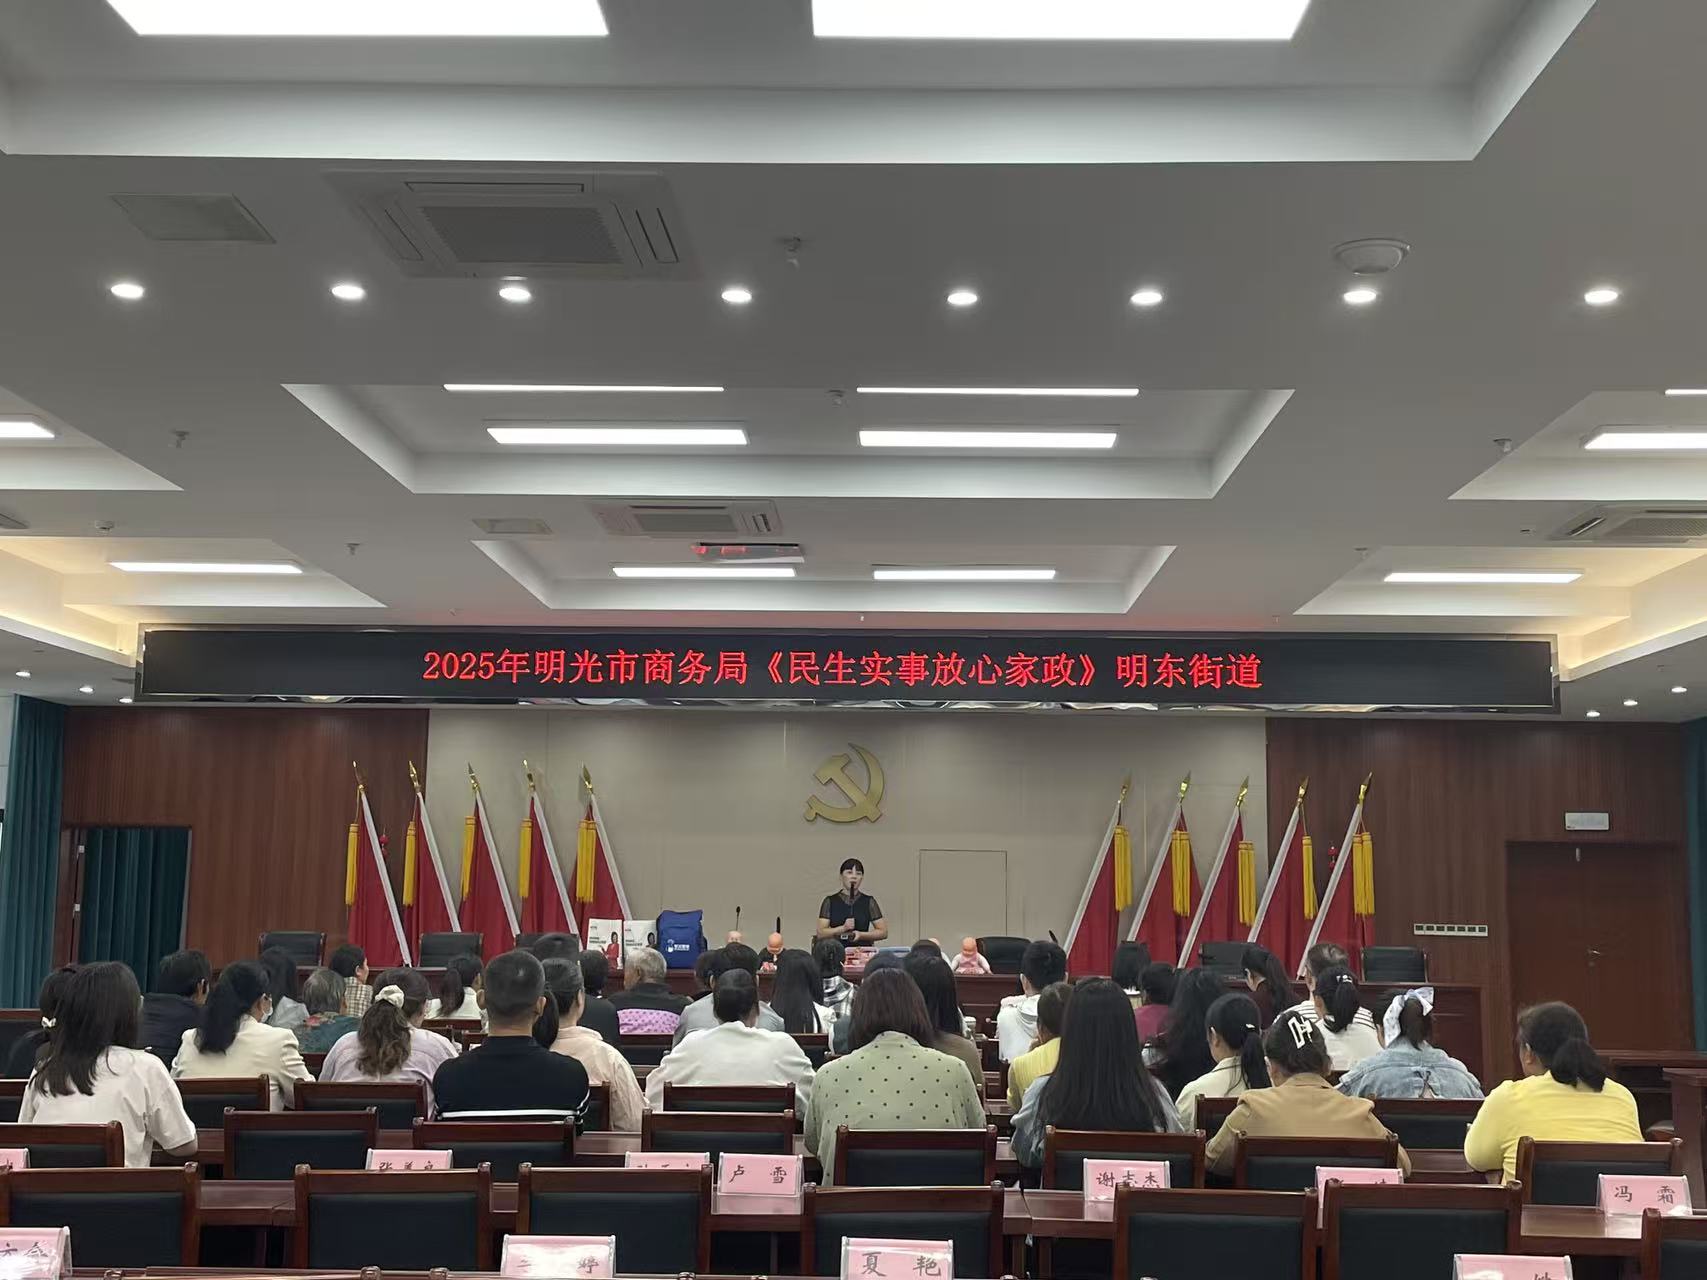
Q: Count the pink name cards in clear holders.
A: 11